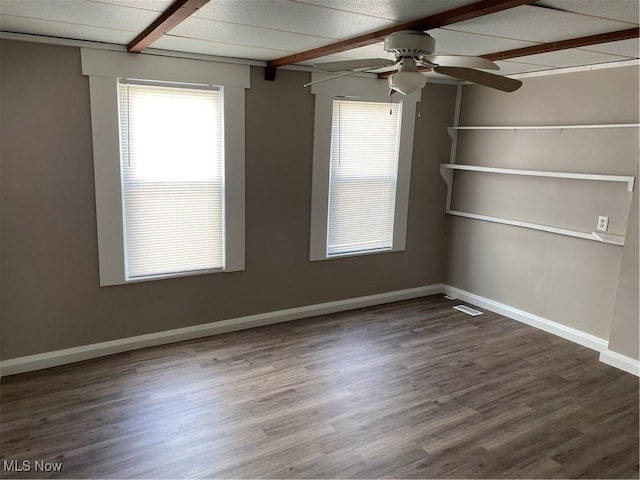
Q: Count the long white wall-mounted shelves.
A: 3